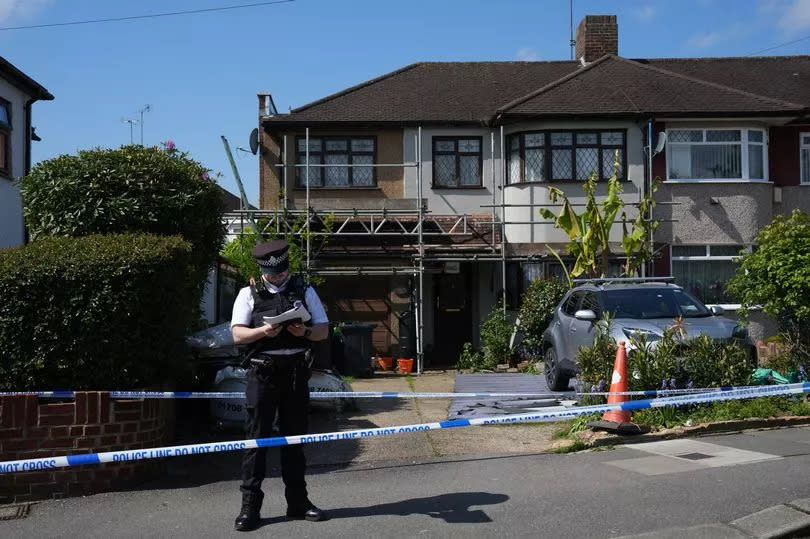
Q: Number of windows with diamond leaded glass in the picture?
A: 3